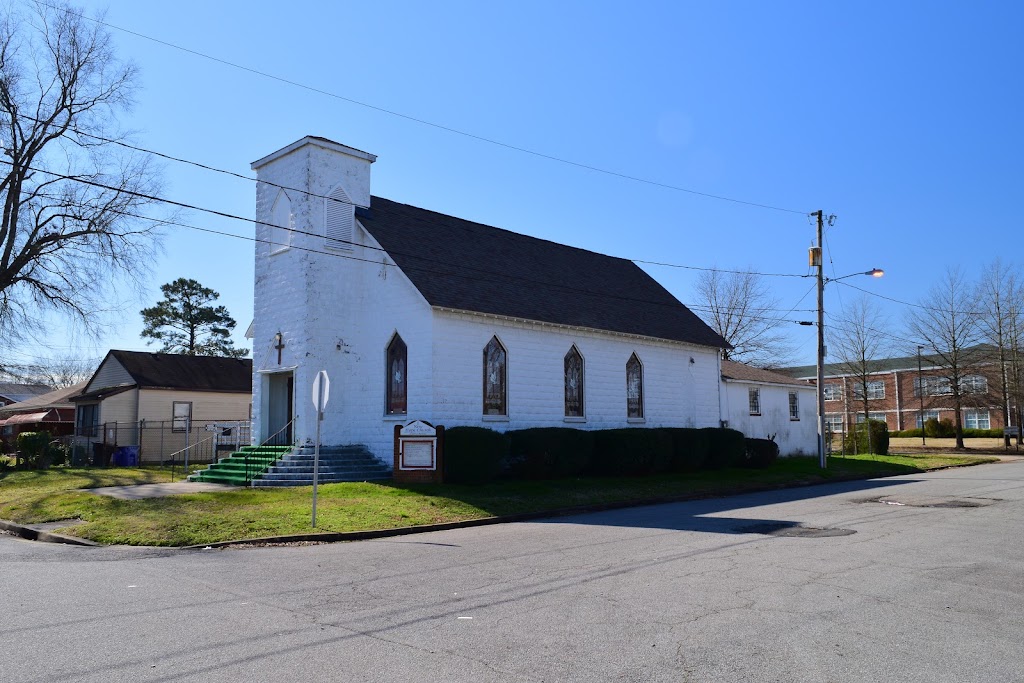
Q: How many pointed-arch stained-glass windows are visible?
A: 4